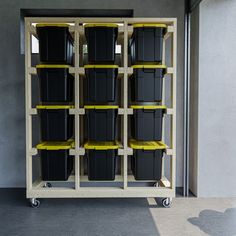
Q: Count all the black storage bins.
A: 12